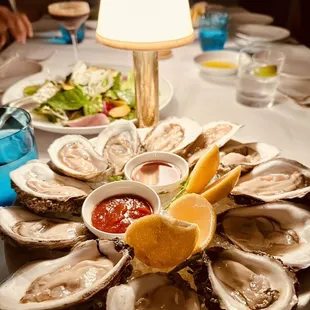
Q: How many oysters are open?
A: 12